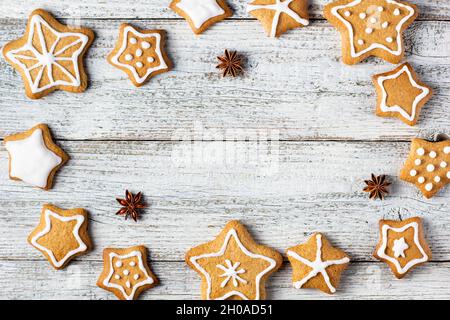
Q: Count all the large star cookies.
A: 3